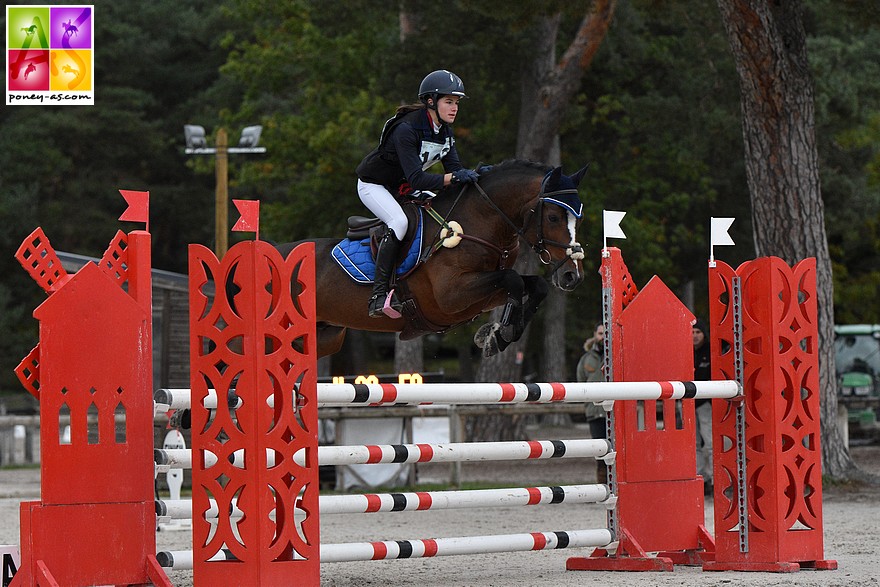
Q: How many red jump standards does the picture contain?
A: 4